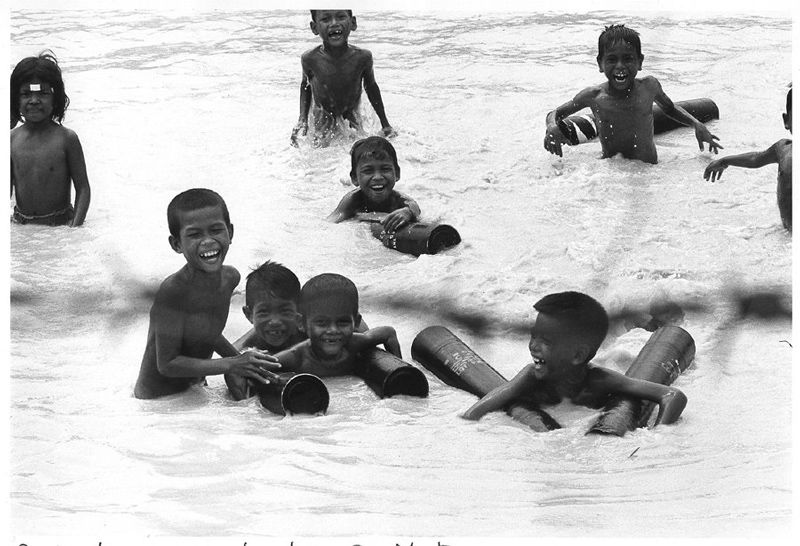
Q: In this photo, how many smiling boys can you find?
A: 7